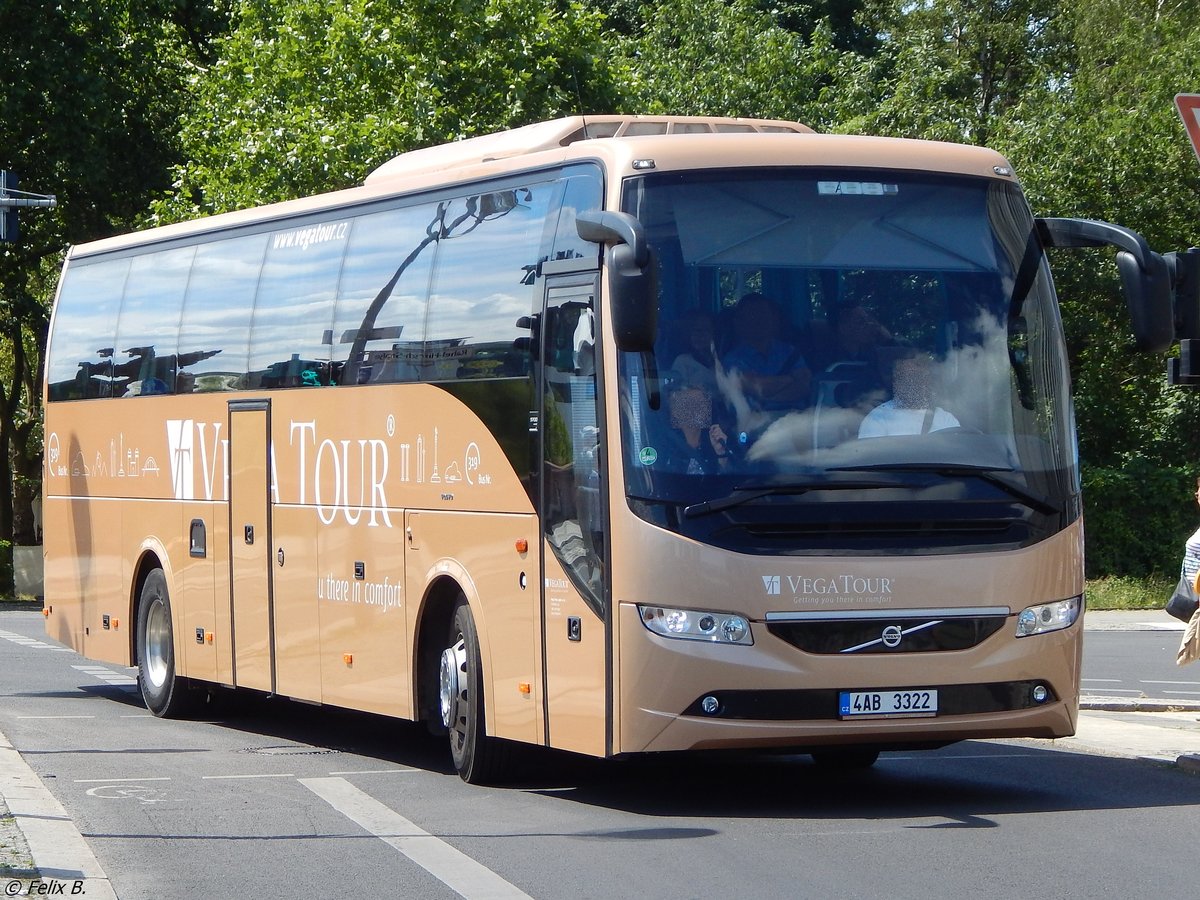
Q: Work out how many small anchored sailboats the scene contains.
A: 0